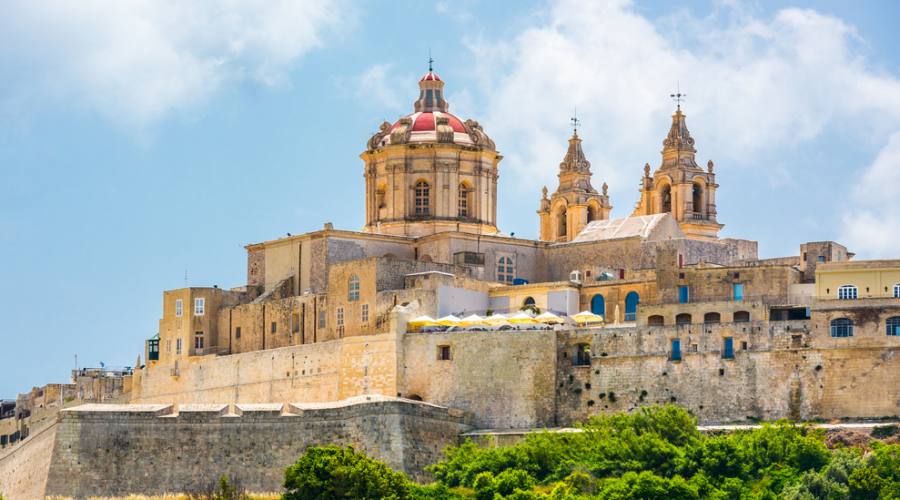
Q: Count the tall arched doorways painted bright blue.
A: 2